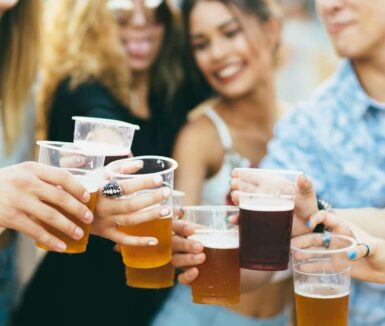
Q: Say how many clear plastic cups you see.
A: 7